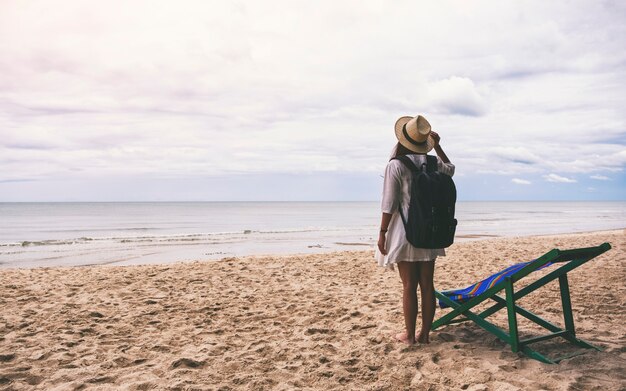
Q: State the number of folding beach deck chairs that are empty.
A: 1